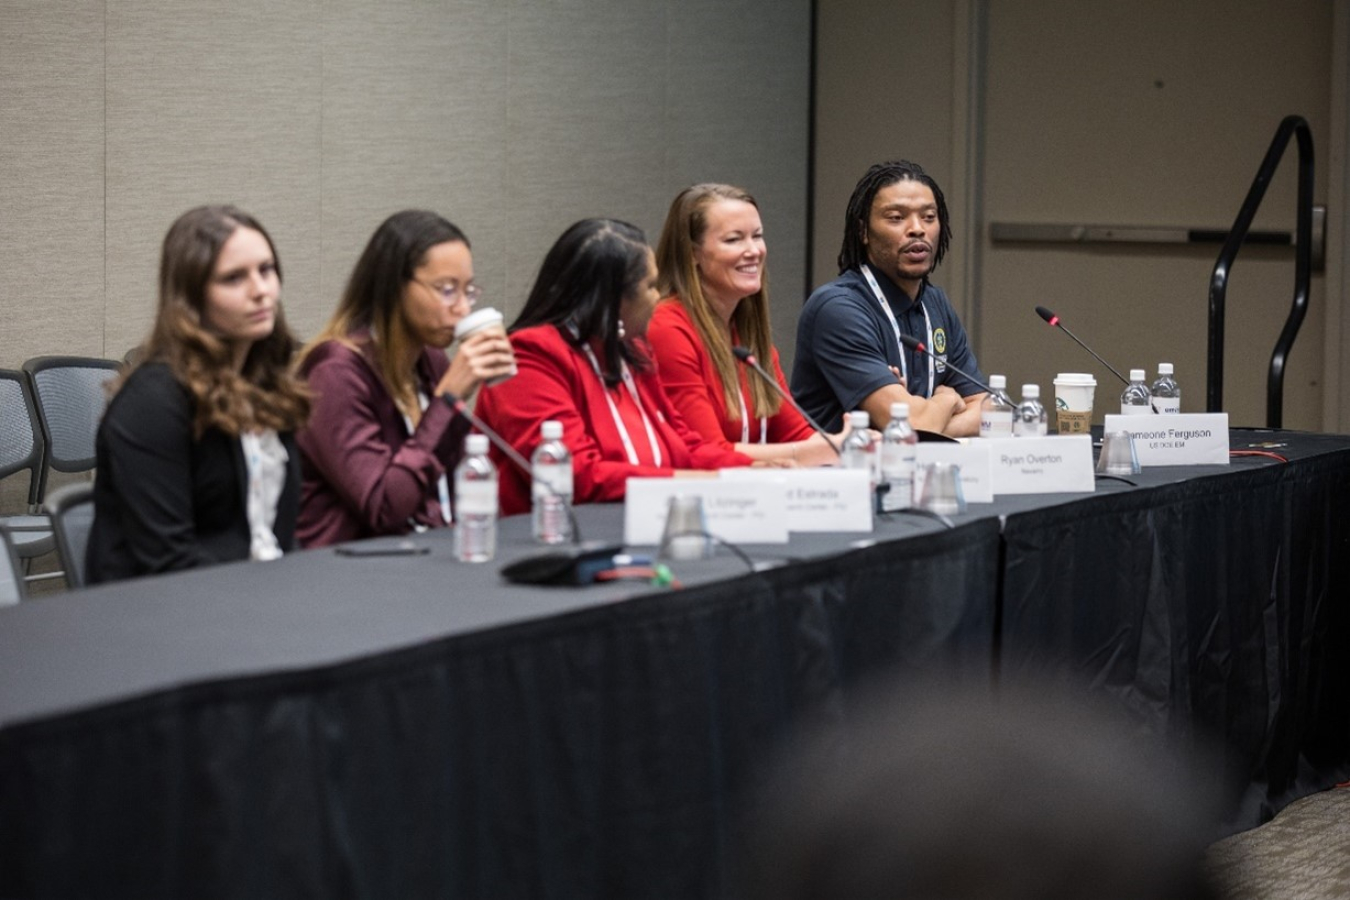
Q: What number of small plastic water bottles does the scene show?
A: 8